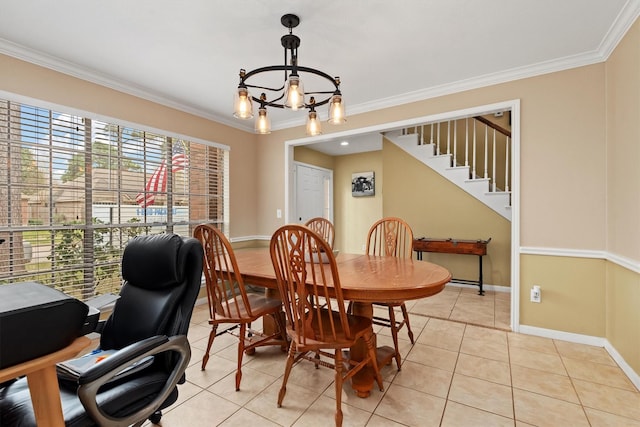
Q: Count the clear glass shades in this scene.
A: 5